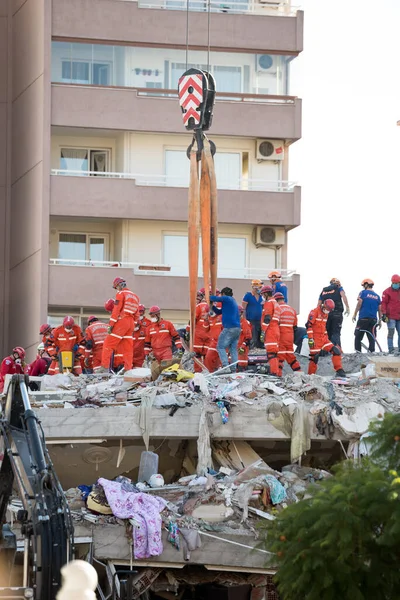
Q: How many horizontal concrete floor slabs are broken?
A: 2